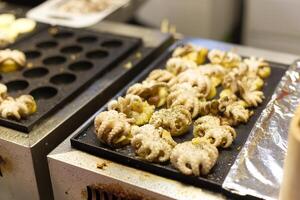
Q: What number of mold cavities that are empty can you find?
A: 14